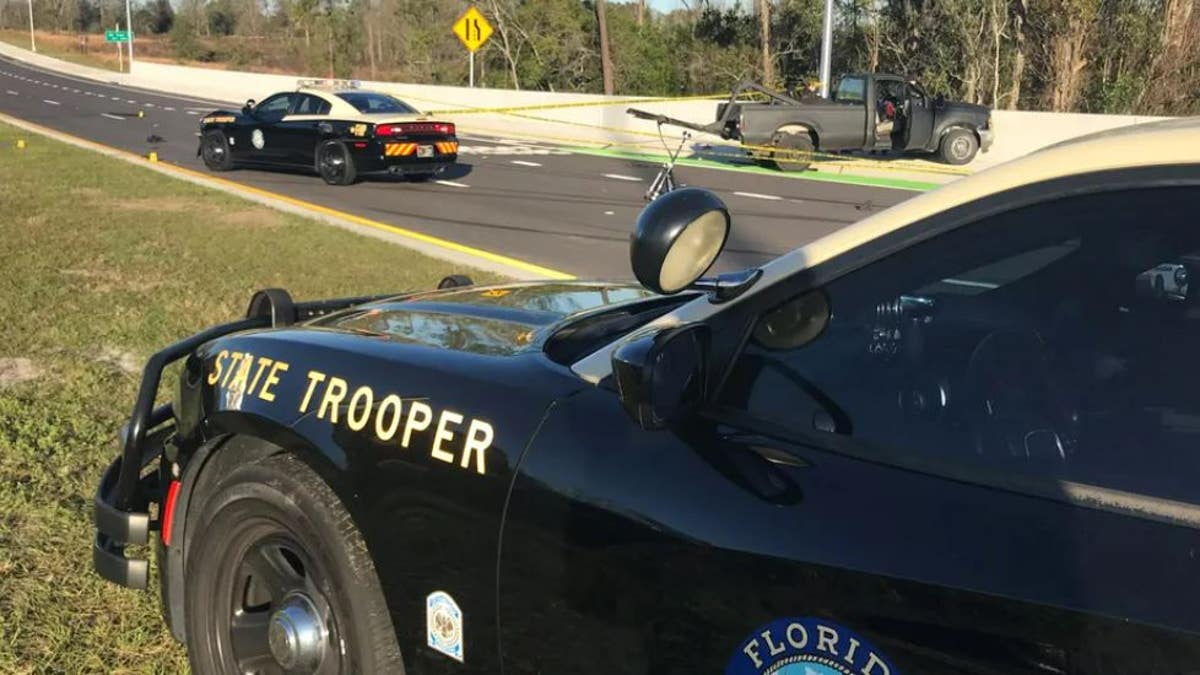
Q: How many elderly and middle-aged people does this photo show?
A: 0